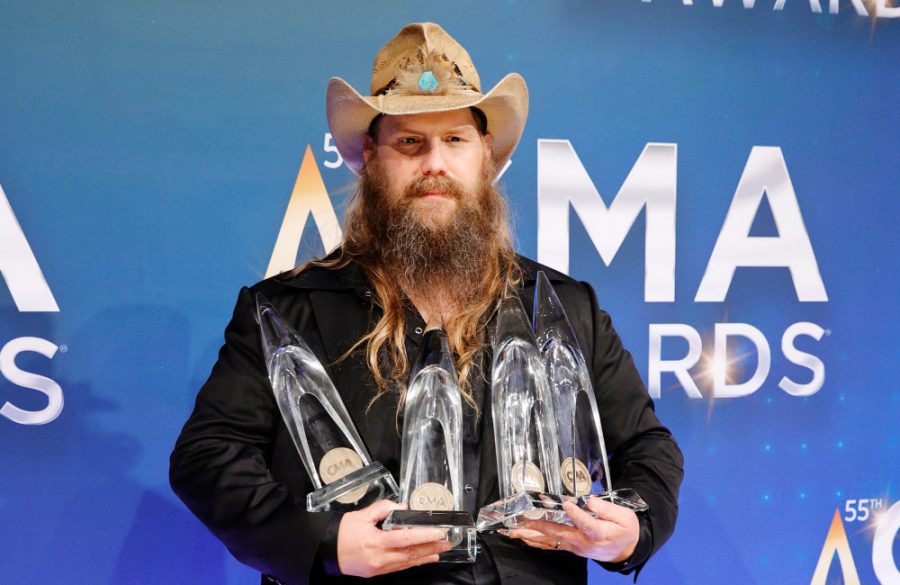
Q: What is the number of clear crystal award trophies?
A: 4